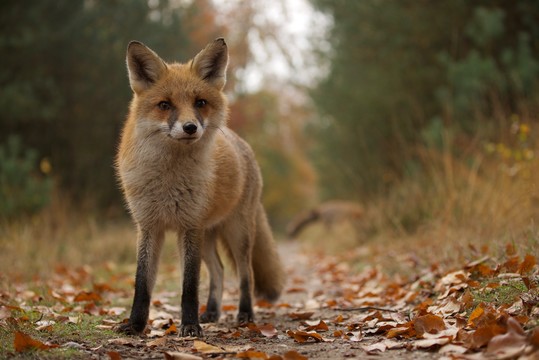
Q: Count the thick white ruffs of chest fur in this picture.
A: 1